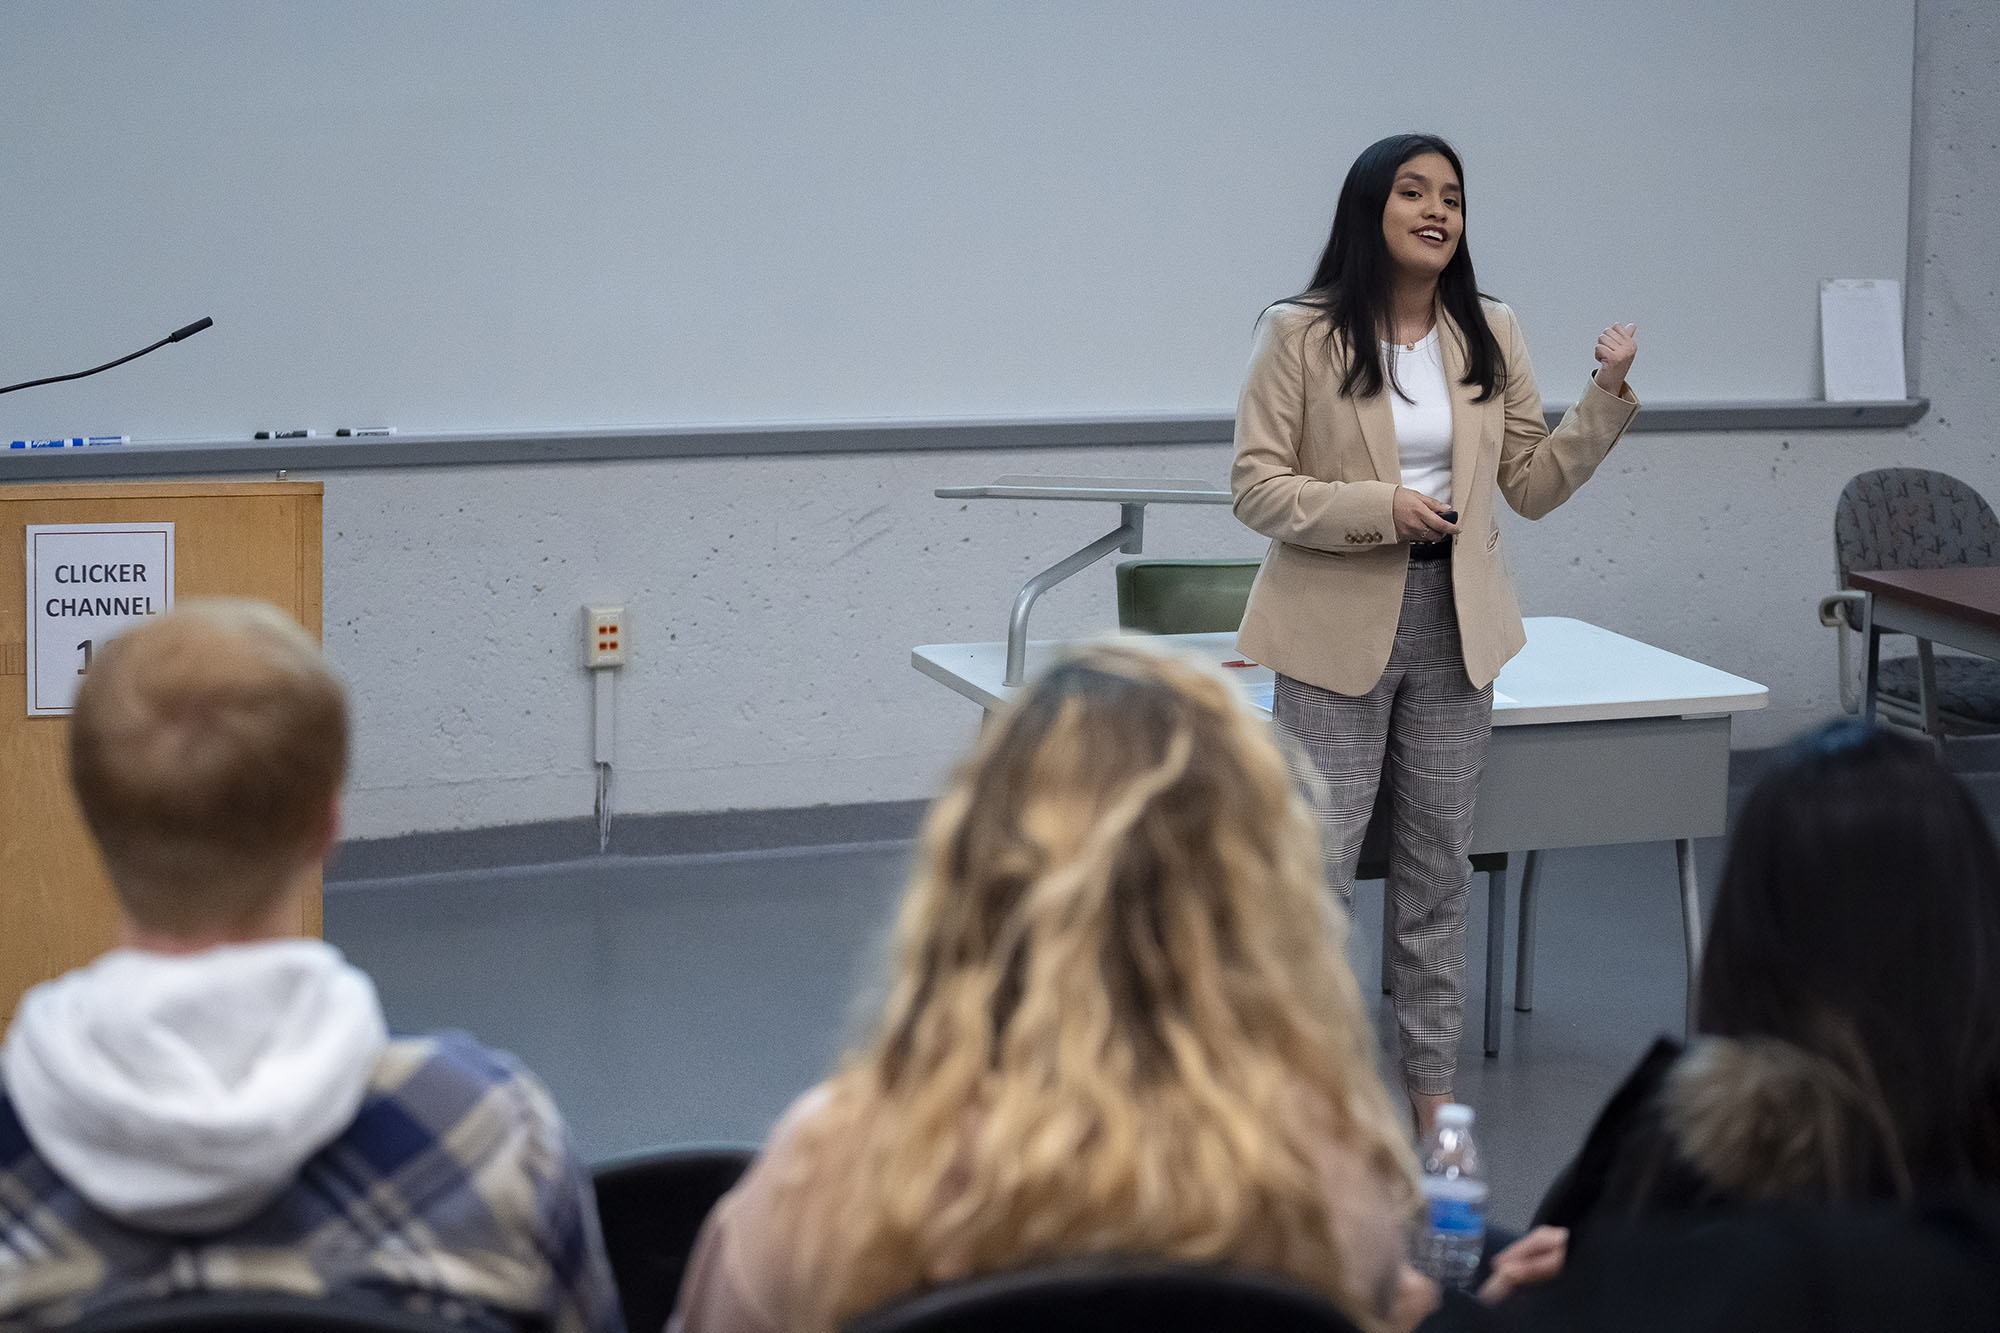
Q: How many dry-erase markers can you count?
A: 4